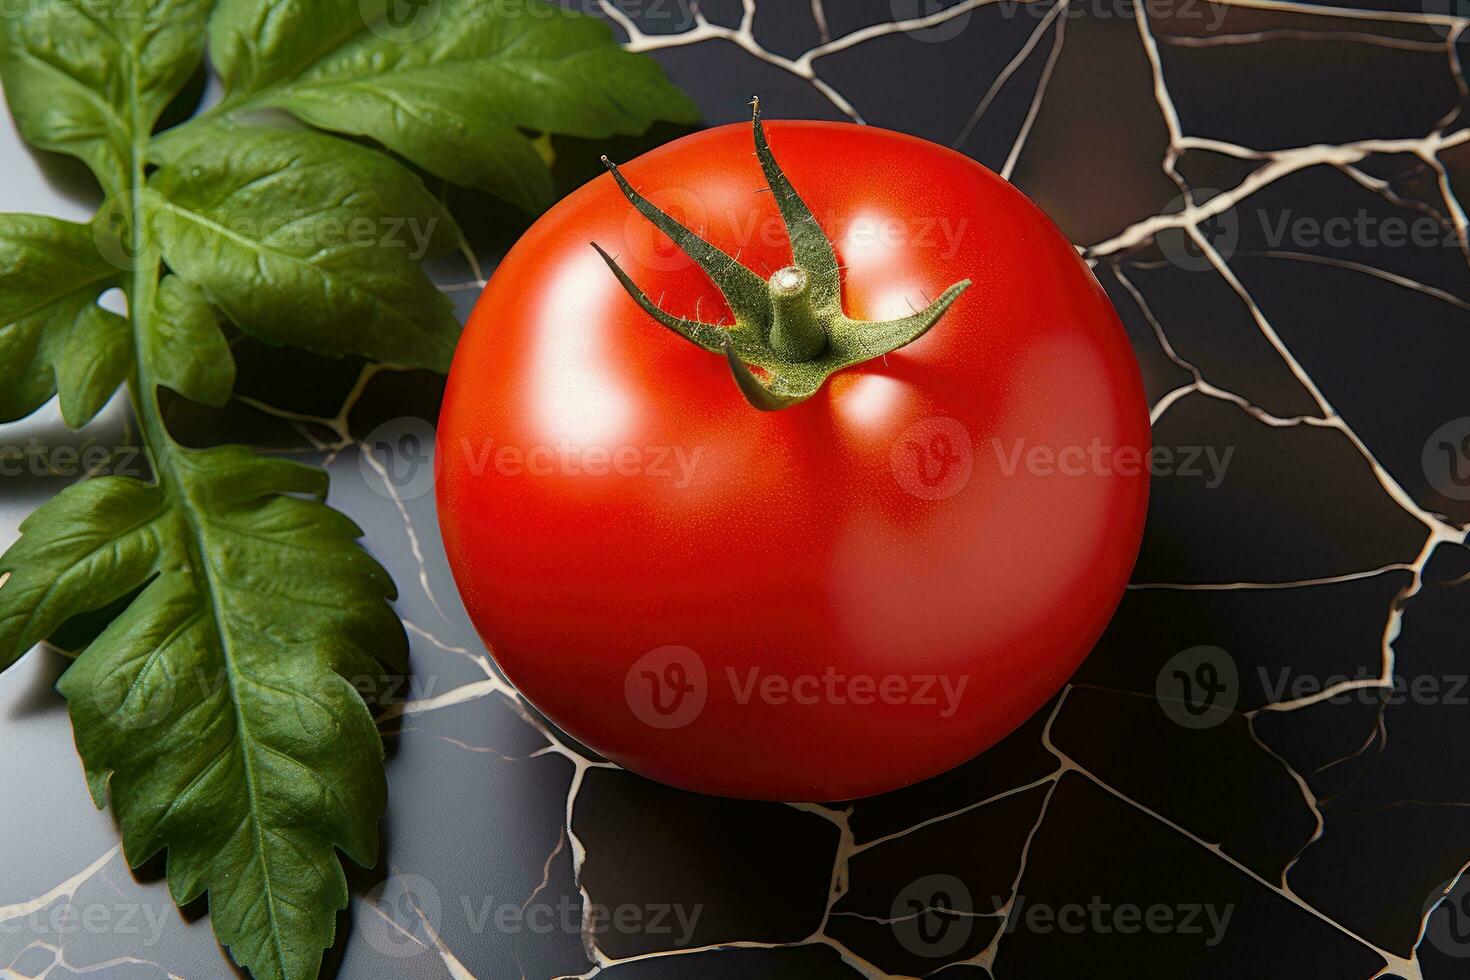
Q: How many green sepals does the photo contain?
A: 5